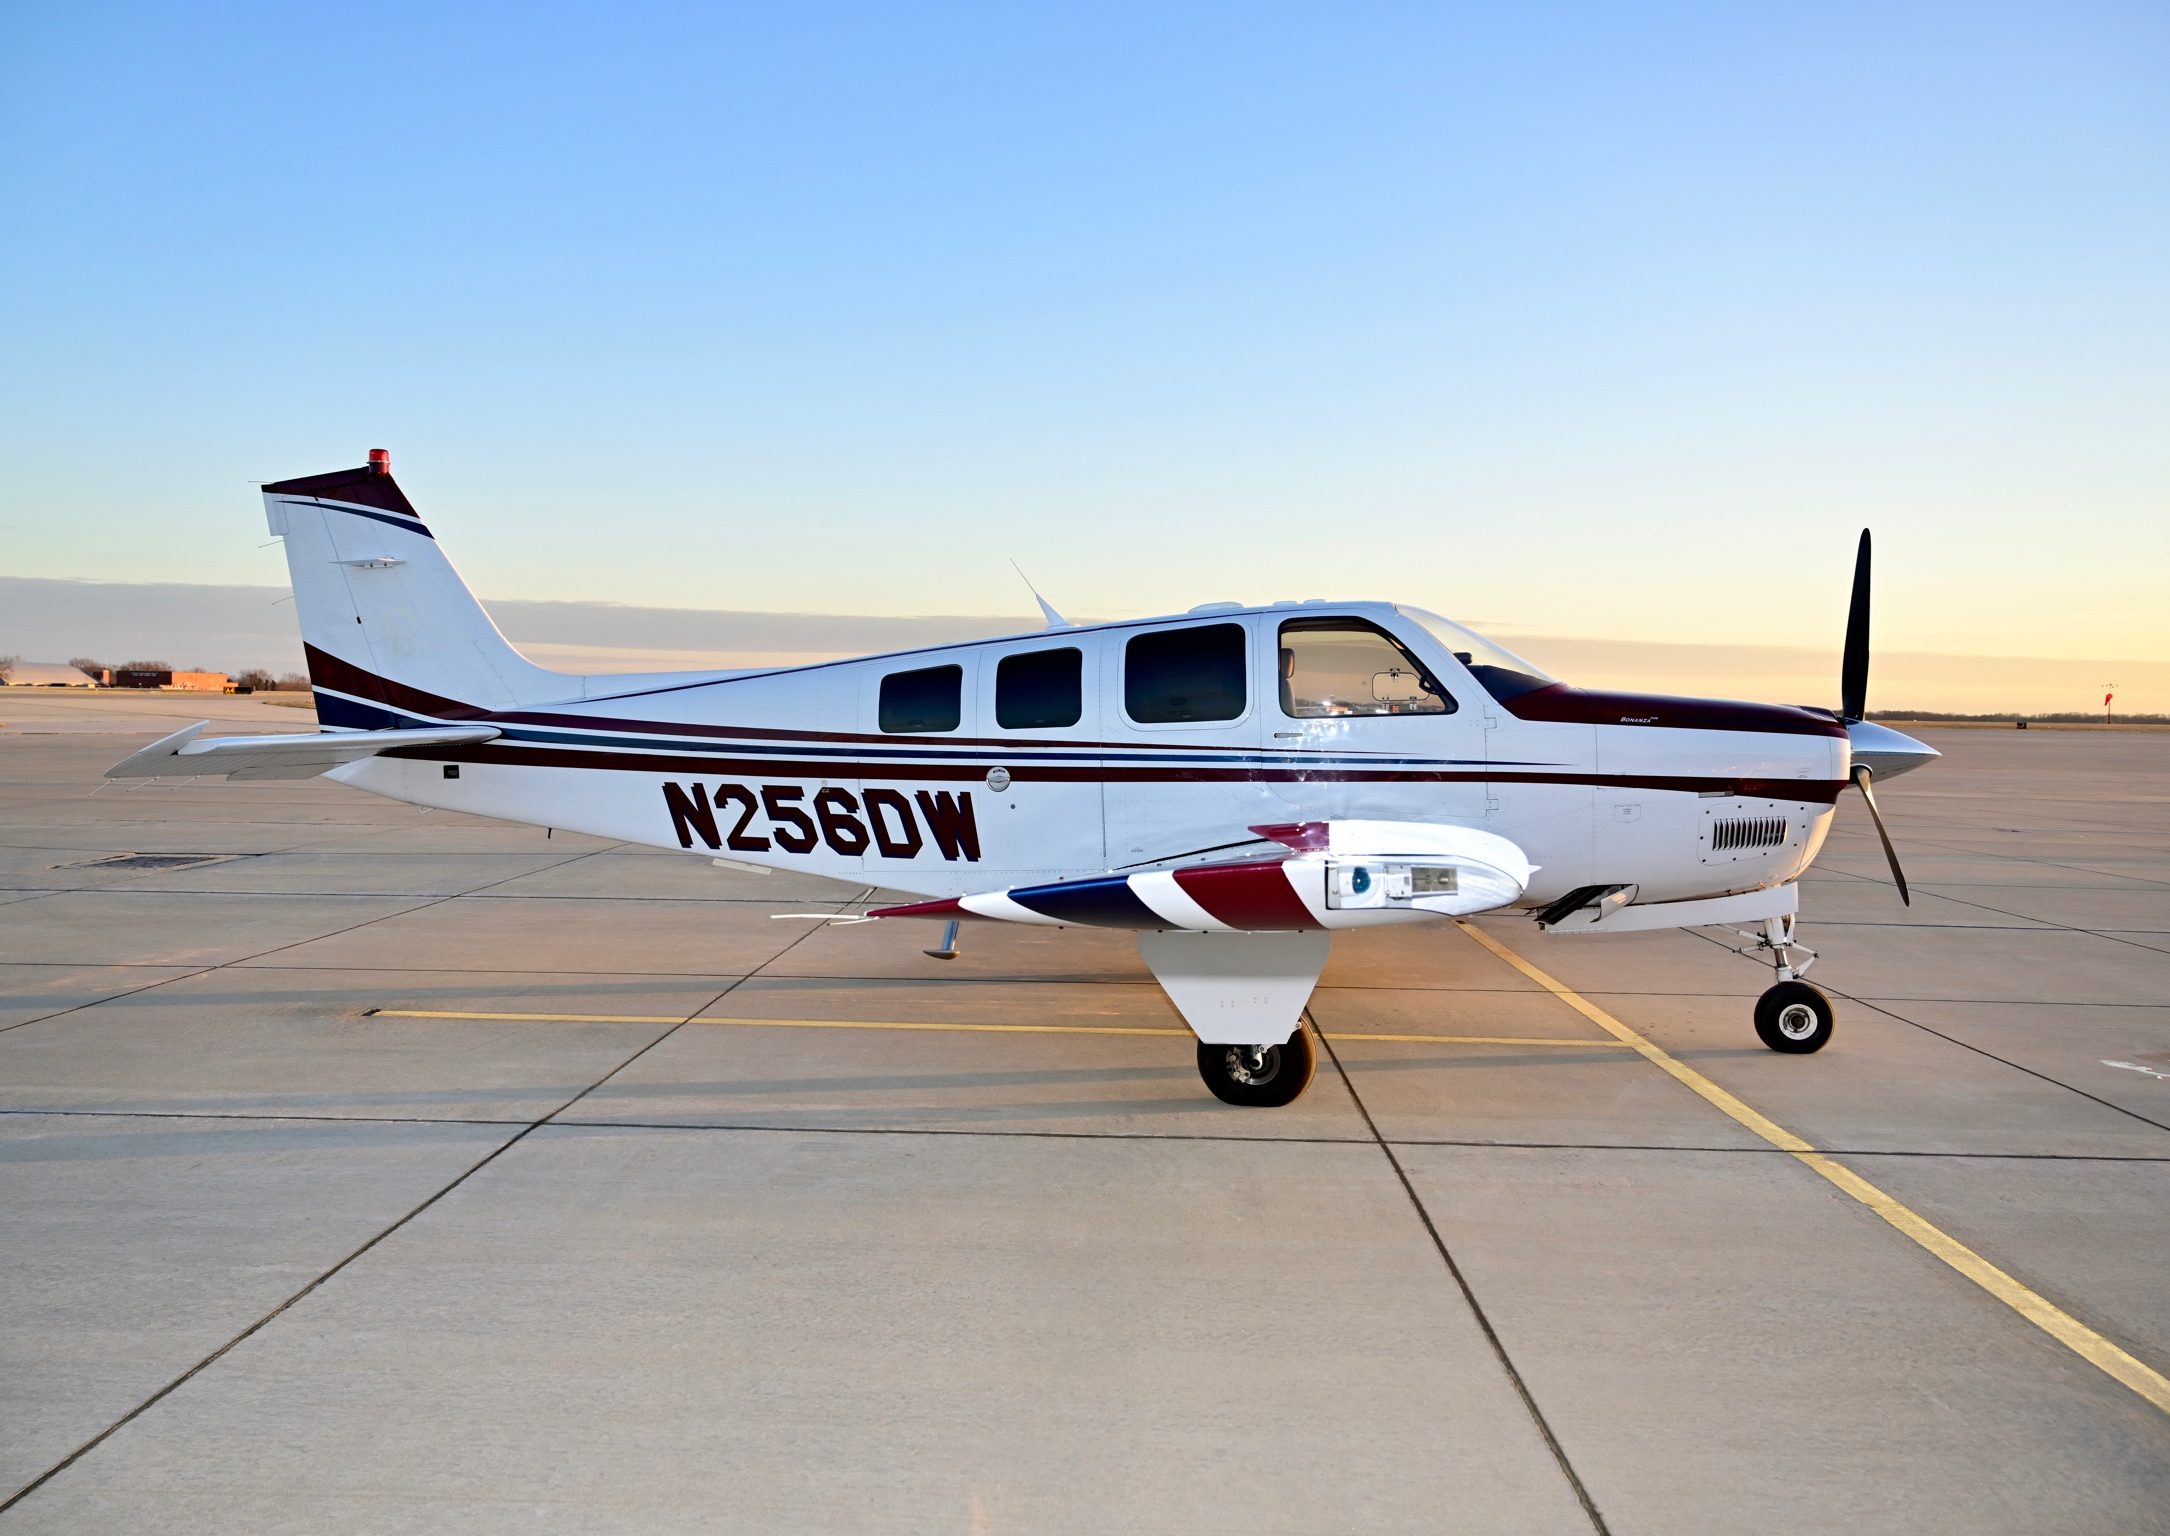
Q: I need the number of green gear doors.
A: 0